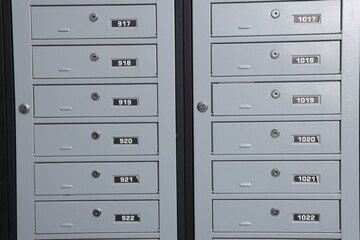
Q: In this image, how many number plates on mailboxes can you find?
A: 12